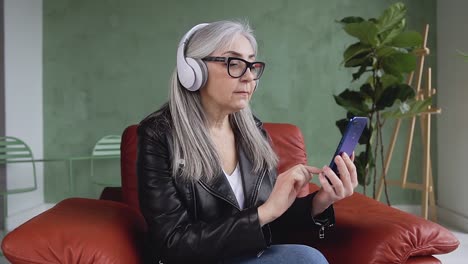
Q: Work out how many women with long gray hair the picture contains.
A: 1